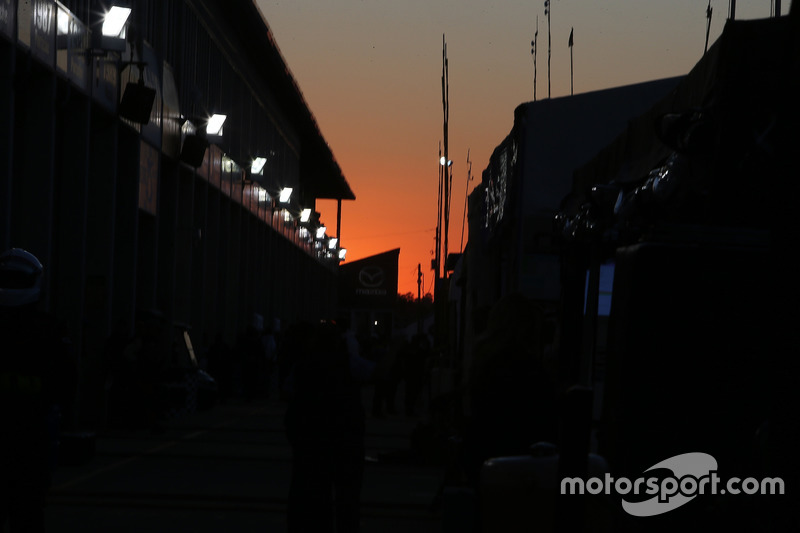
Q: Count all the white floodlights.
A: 8